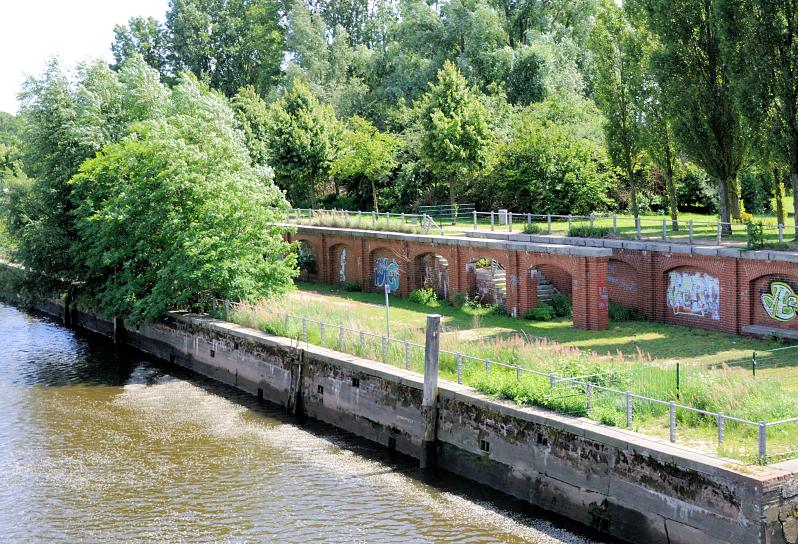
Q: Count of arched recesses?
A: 9